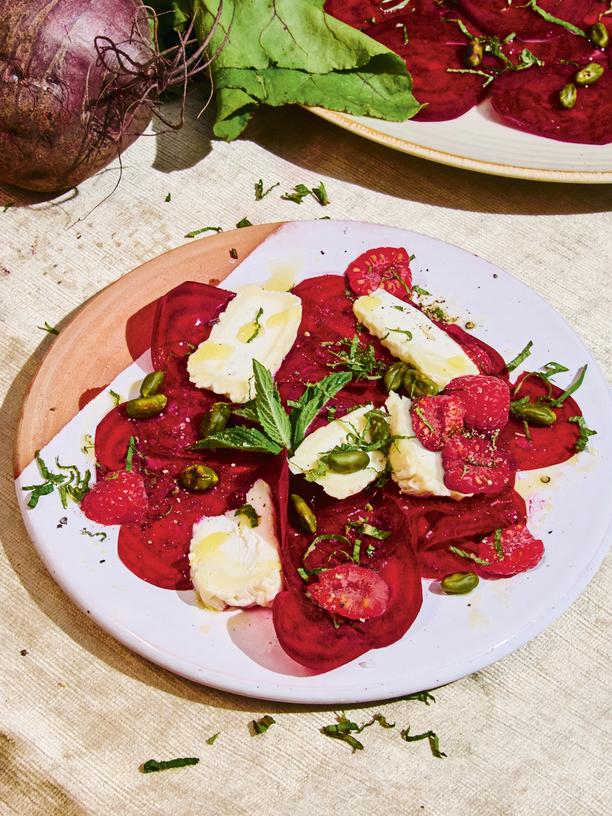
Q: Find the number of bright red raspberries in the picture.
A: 7